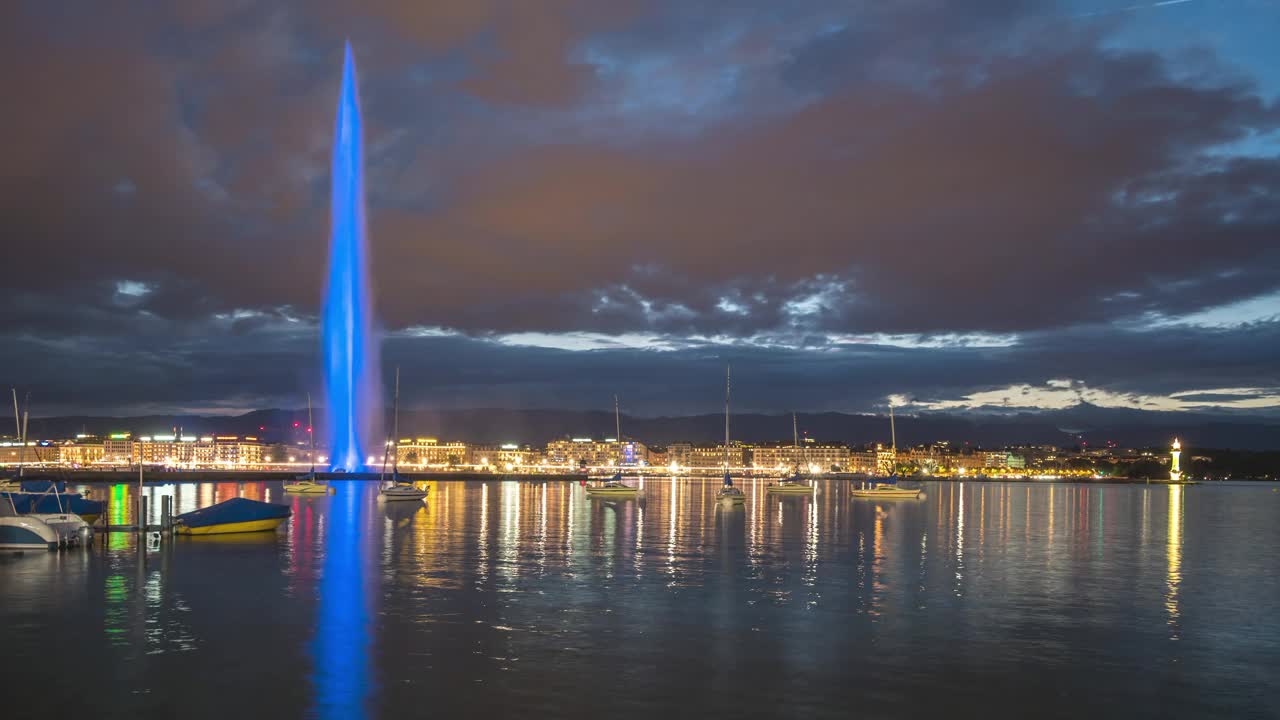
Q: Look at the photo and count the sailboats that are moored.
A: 6